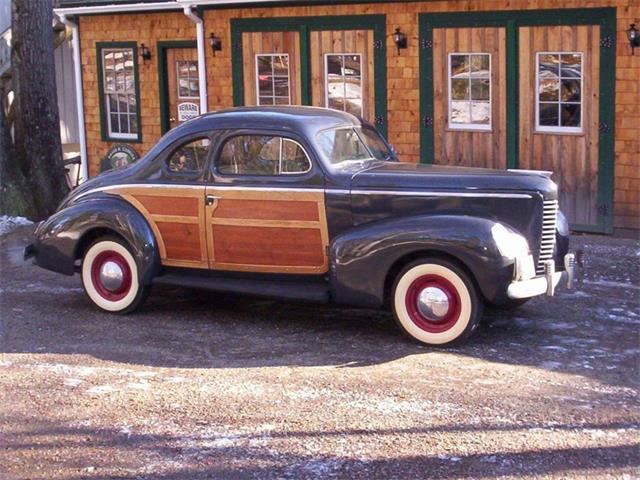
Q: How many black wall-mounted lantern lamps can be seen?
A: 4